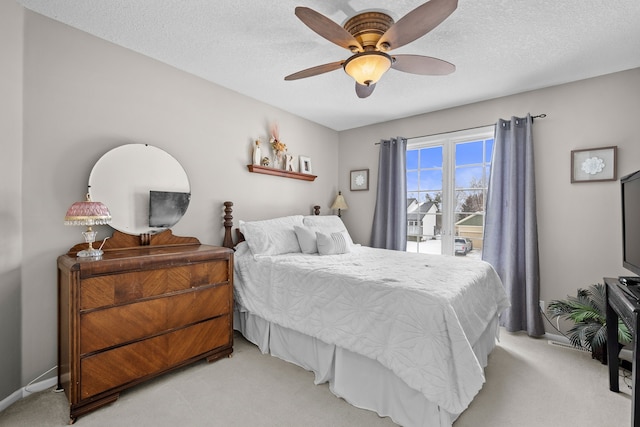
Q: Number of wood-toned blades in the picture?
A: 5